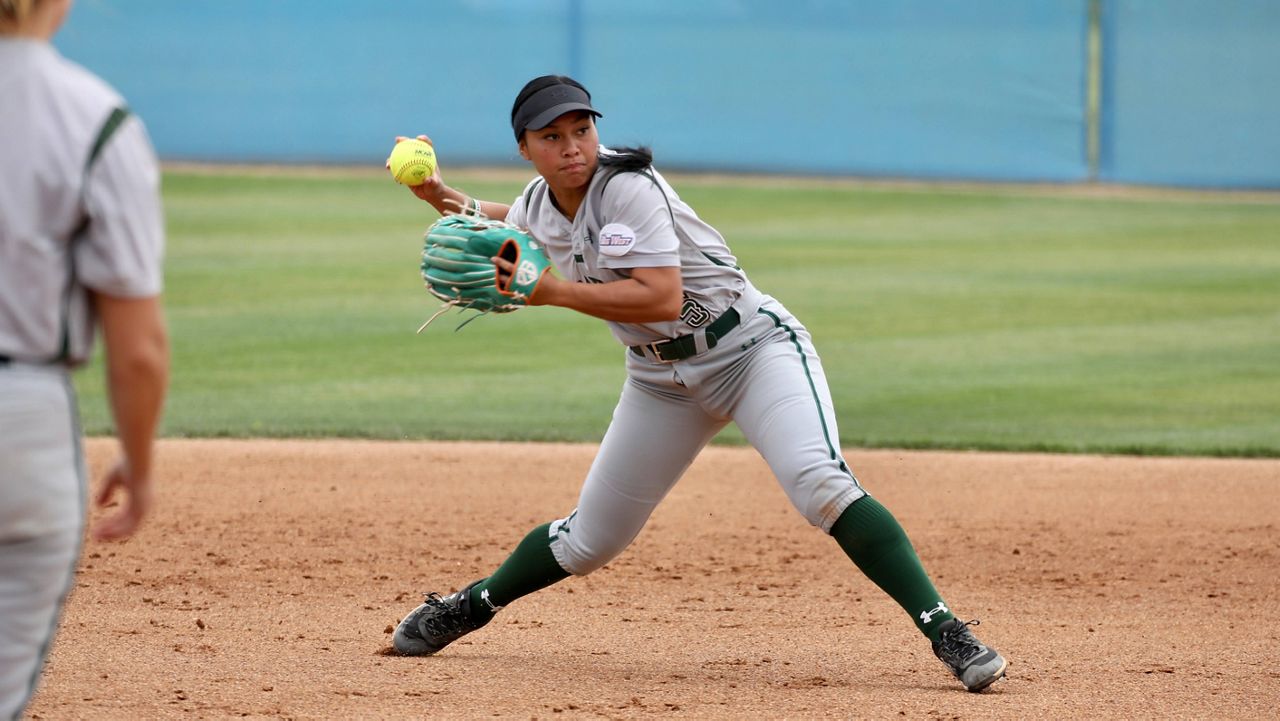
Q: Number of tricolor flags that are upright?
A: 0